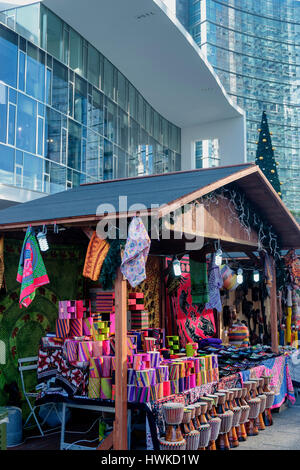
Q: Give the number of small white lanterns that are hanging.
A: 5